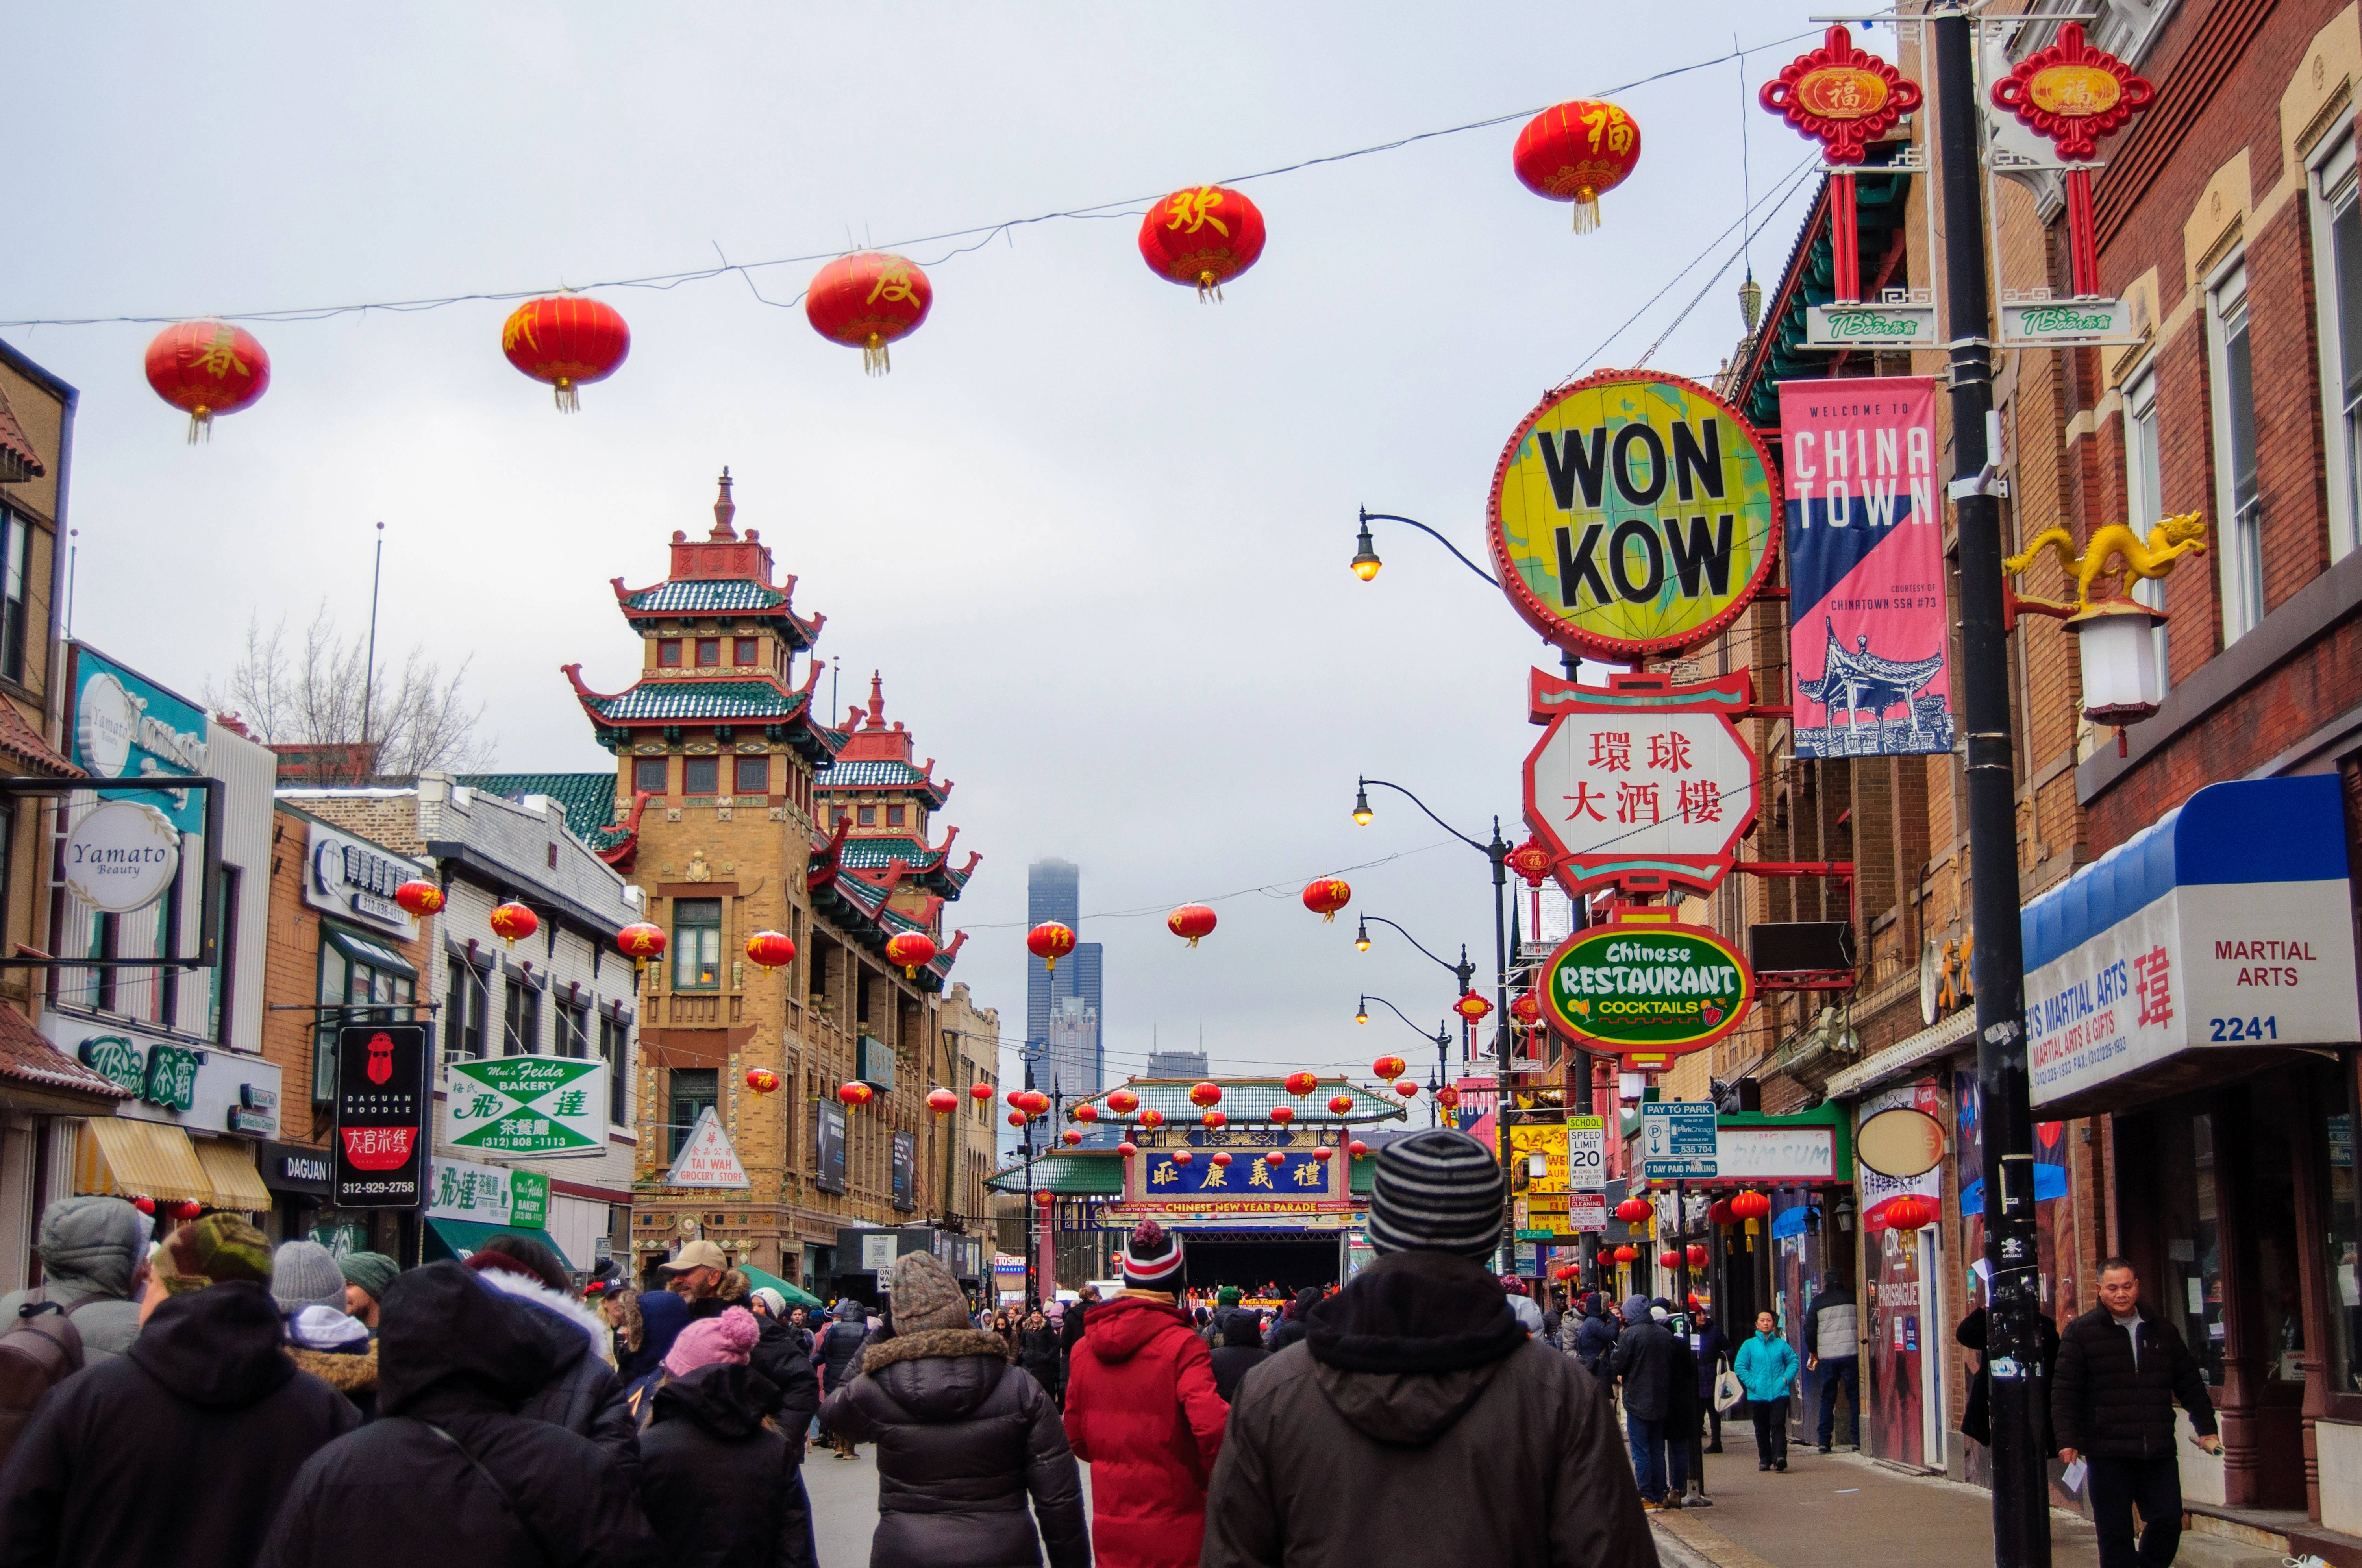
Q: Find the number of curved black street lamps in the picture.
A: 4